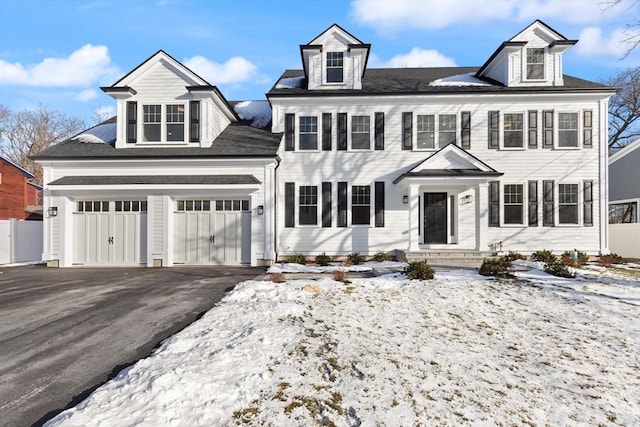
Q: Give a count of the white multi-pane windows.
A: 14